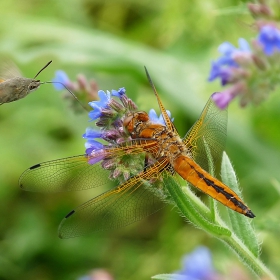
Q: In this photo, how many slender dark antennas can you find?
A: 1